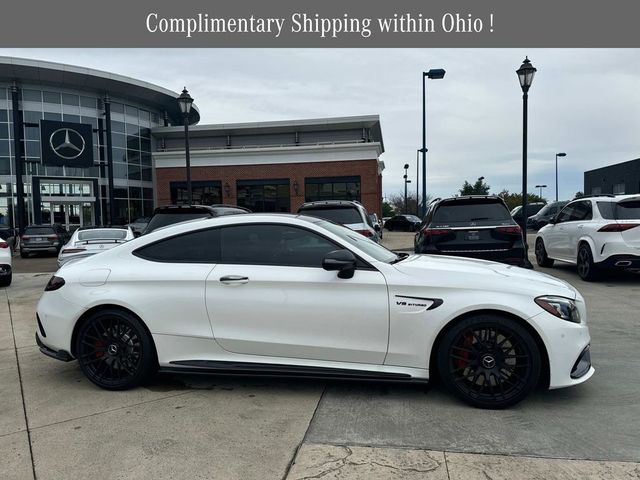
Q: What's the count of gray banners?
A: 1